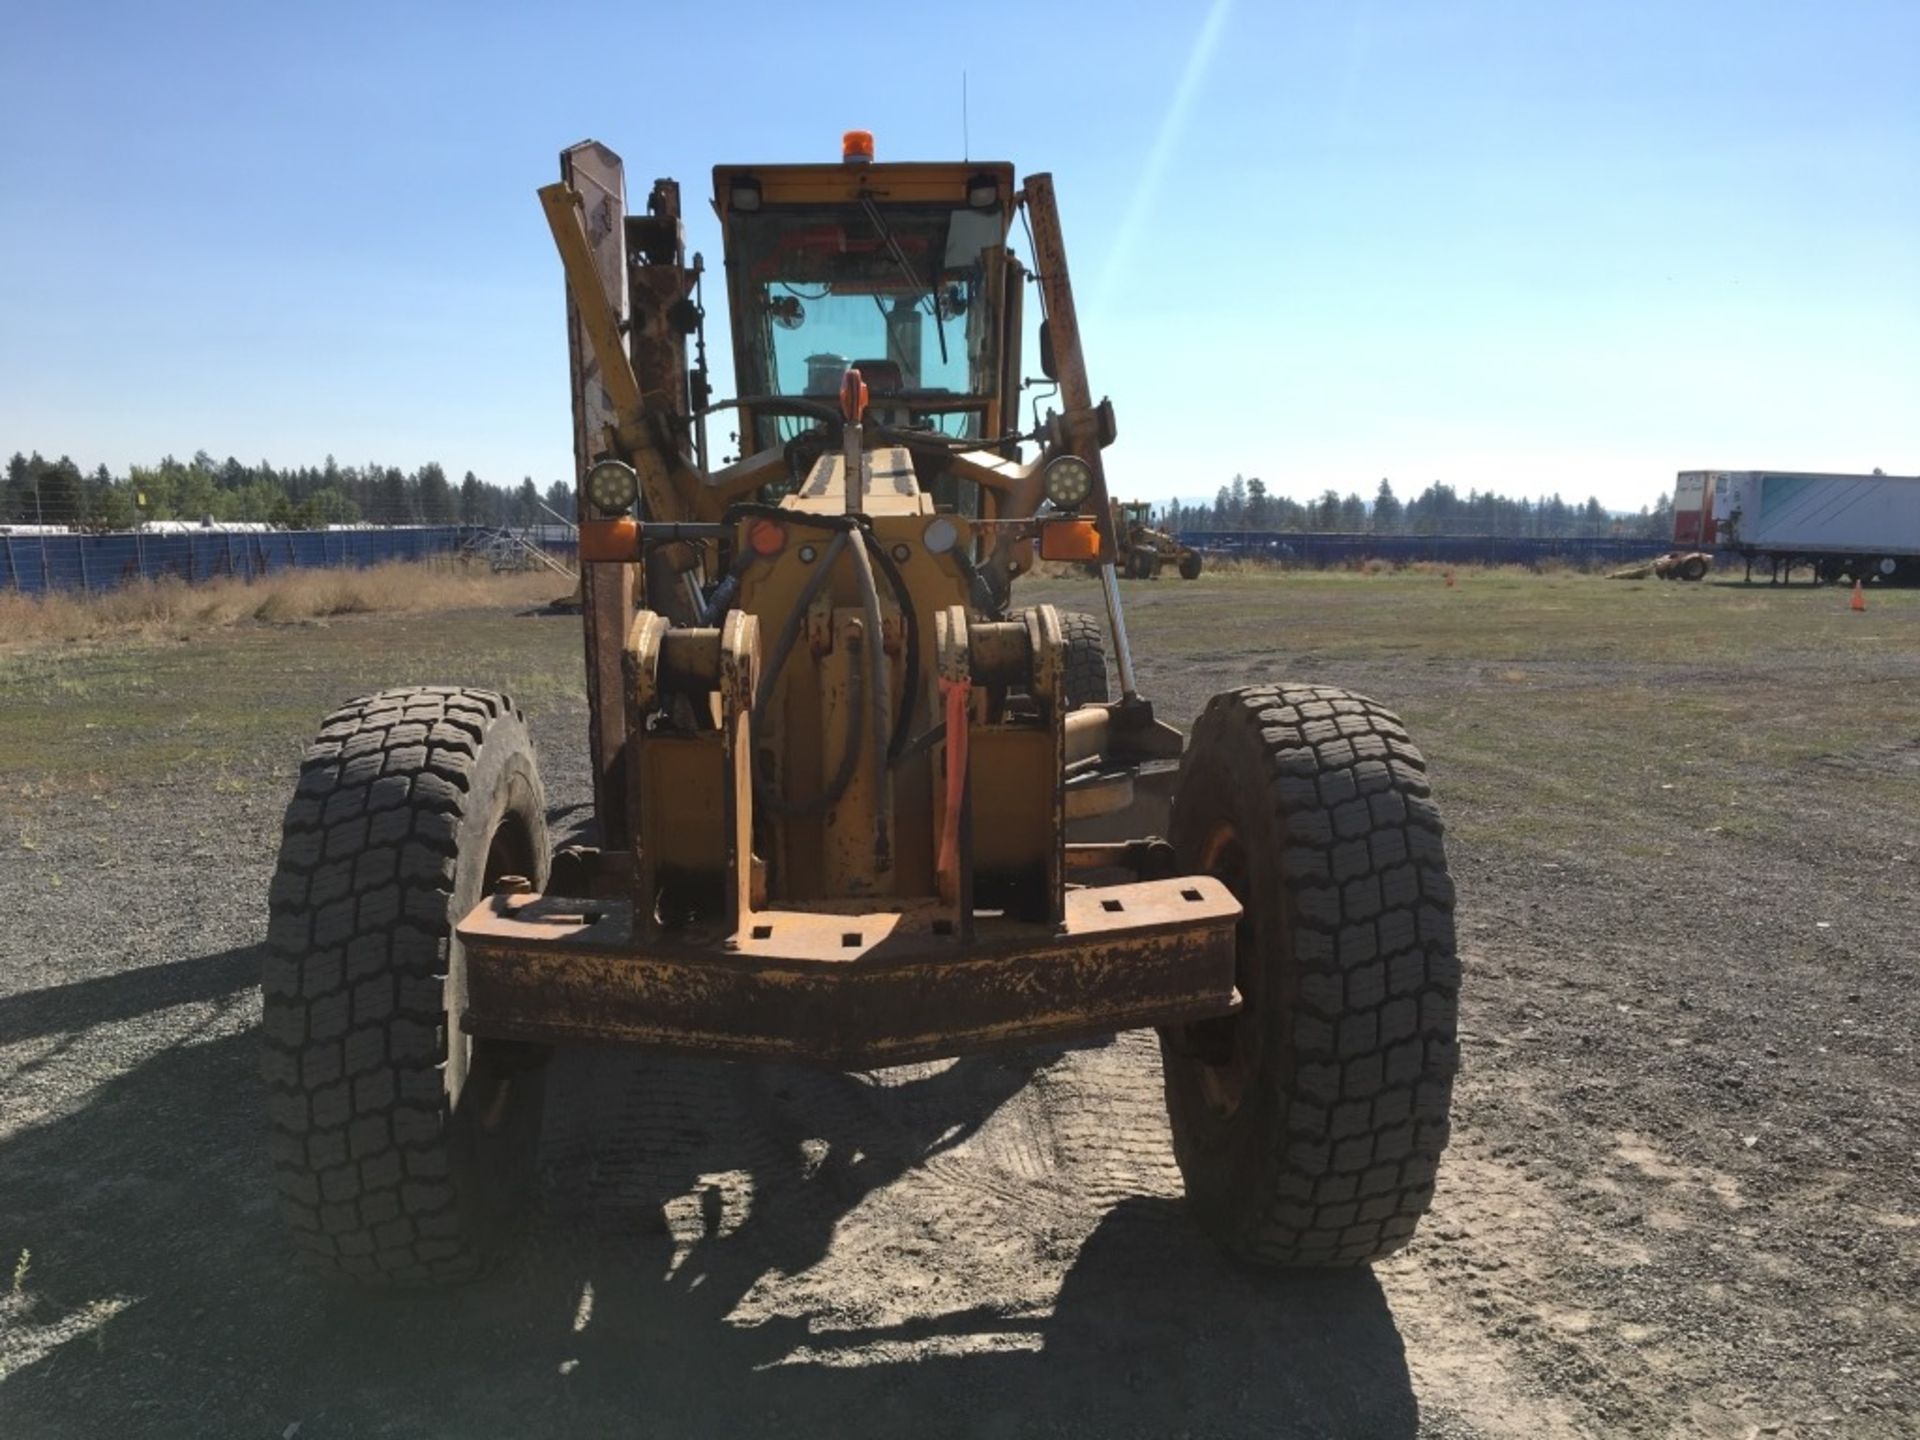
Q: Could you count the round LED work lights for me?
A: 2